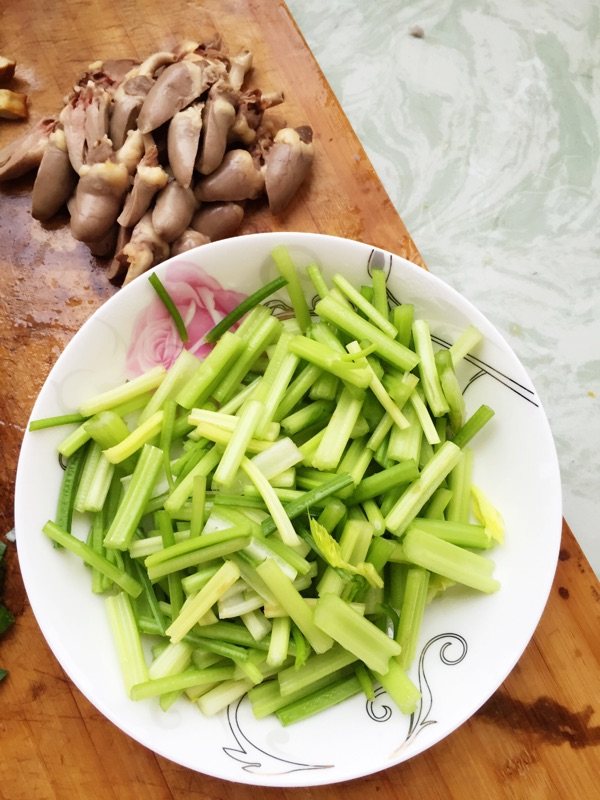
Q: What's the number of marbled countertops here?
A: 1